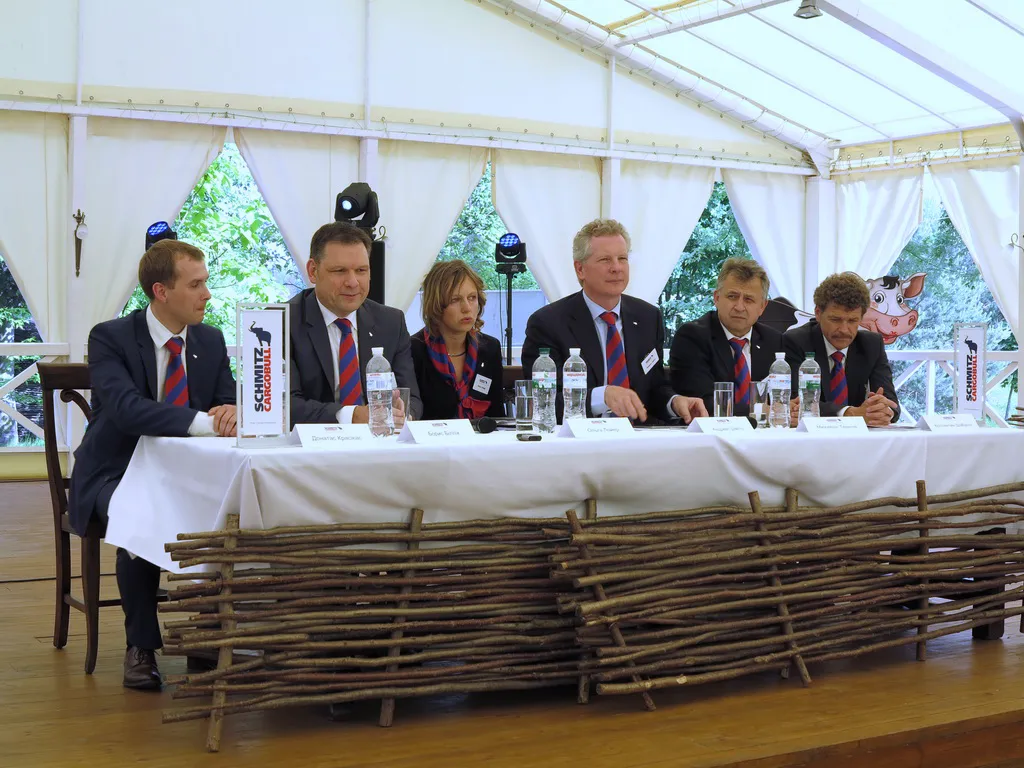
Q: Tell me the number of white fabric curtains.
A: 9